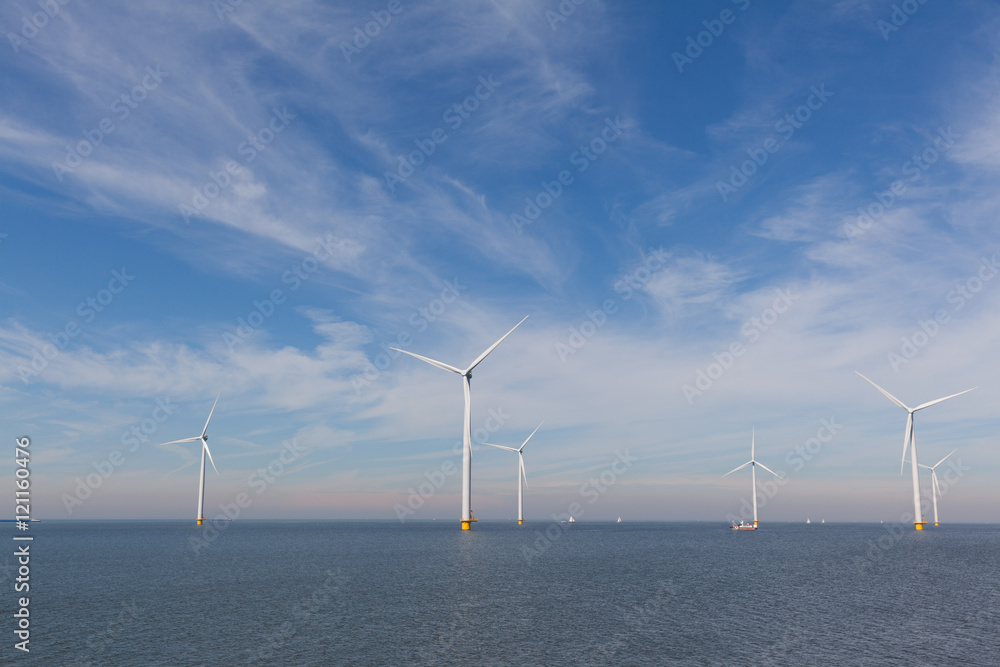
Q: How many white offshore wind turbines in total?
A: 6